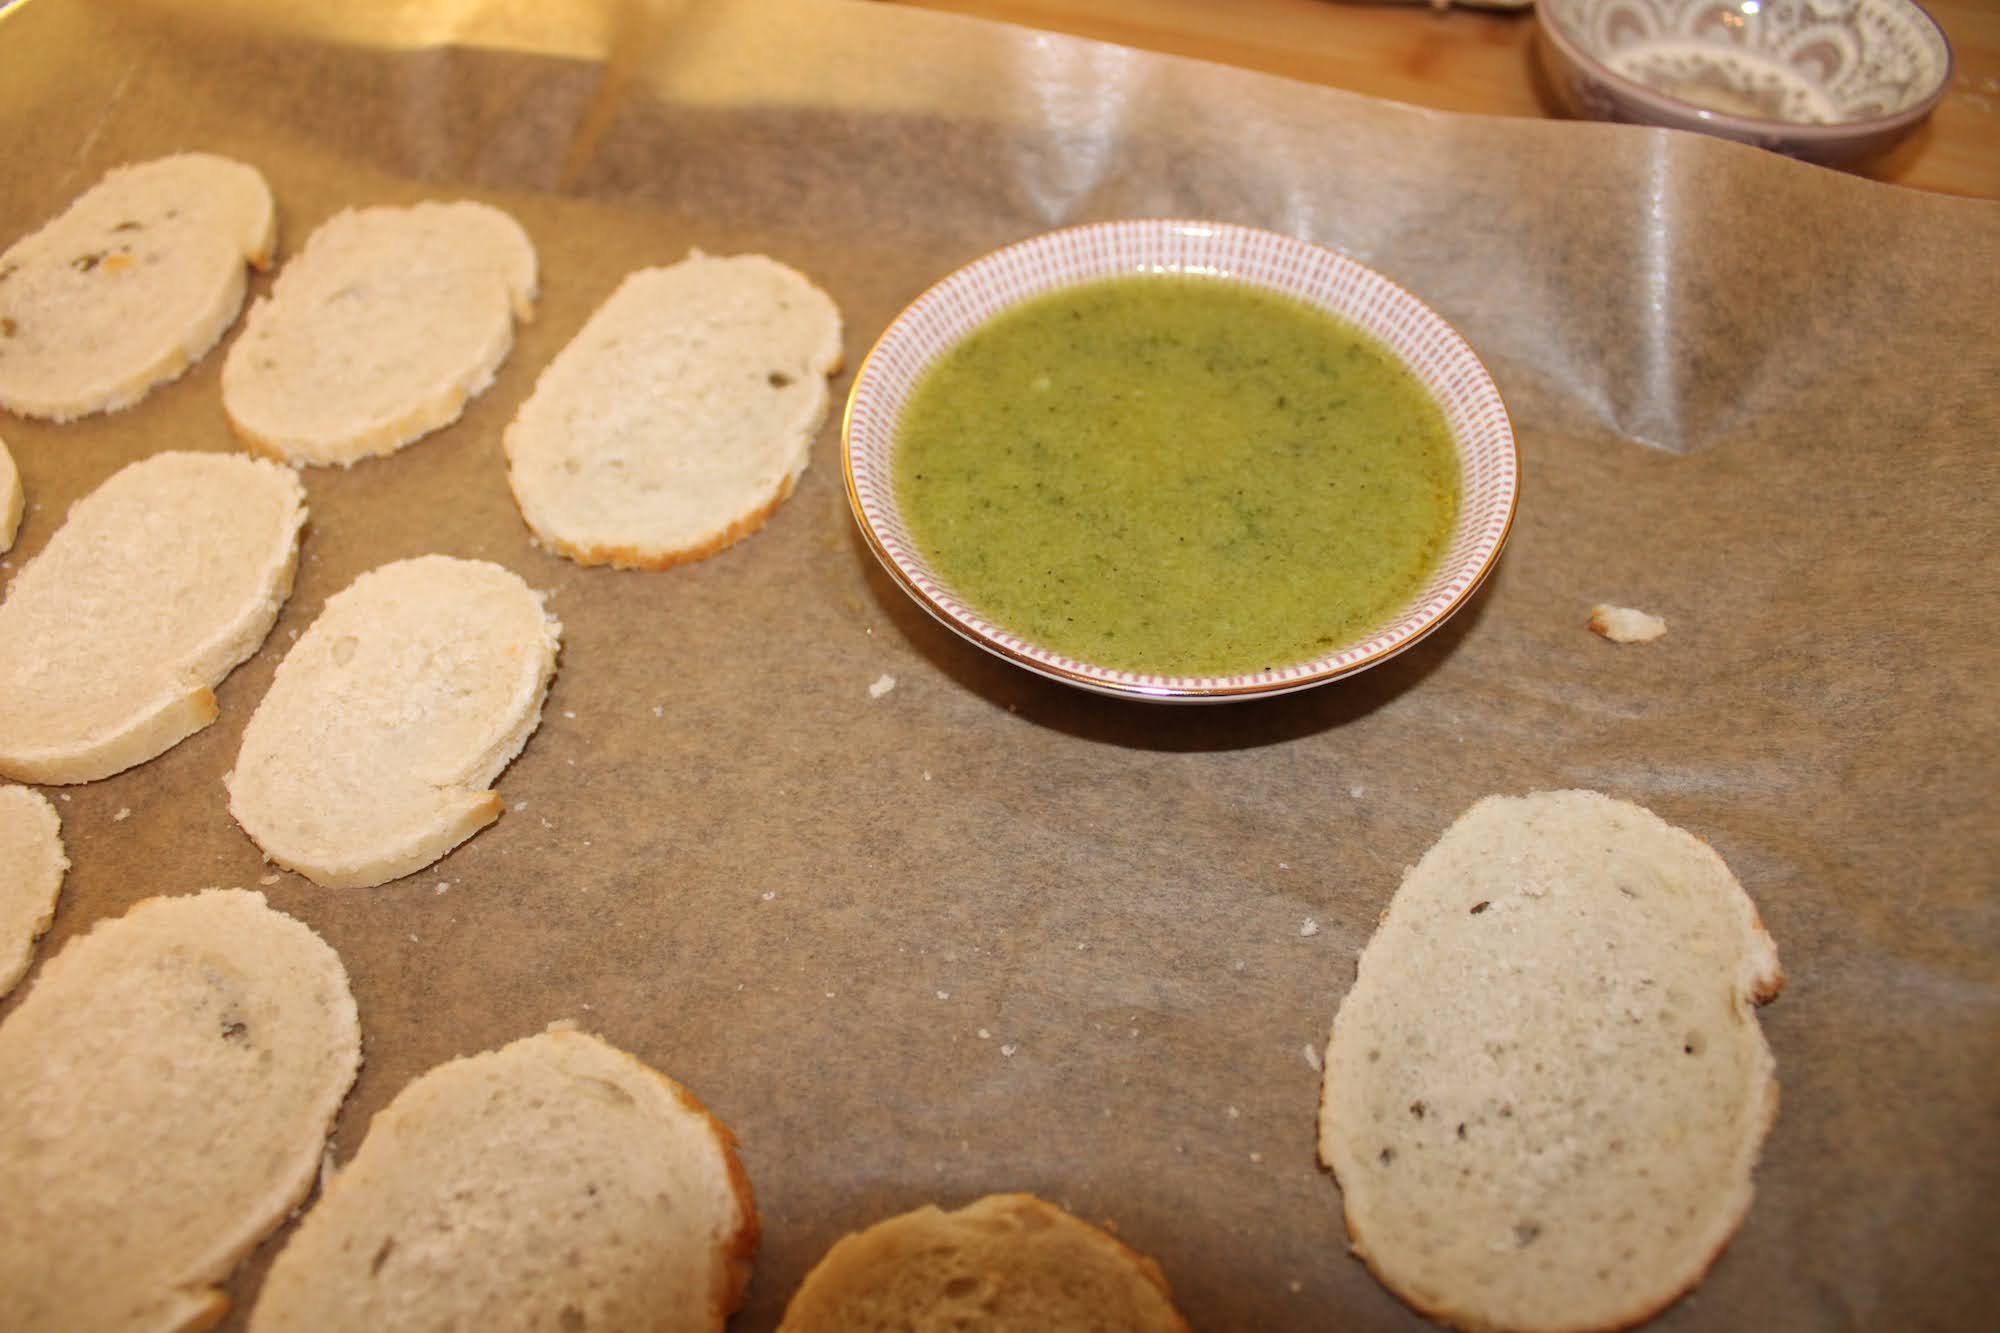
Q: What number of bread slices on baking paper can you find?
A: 11